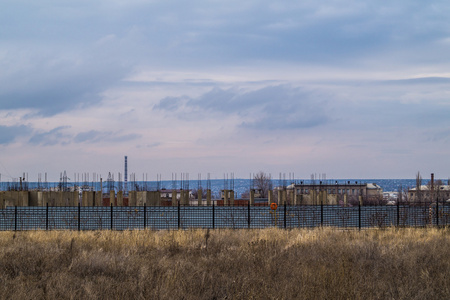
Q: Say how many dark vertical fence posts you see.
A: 13